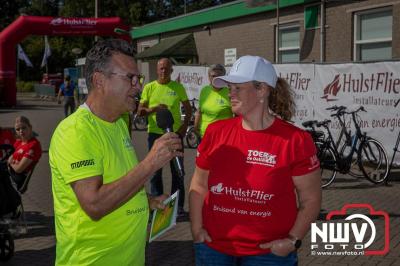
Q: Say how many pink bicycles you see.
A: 0